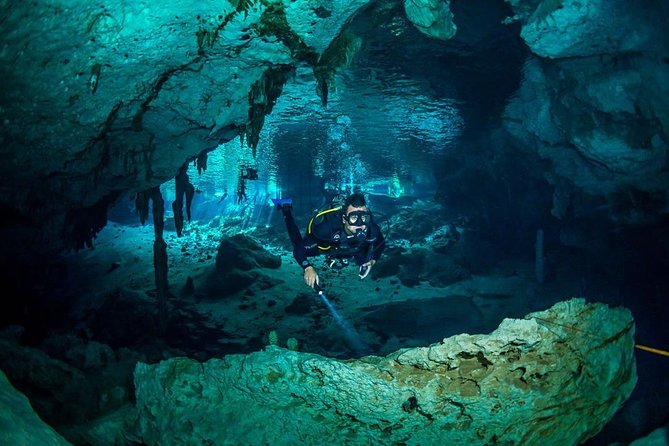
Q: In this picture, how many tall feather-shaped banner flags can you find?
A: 0